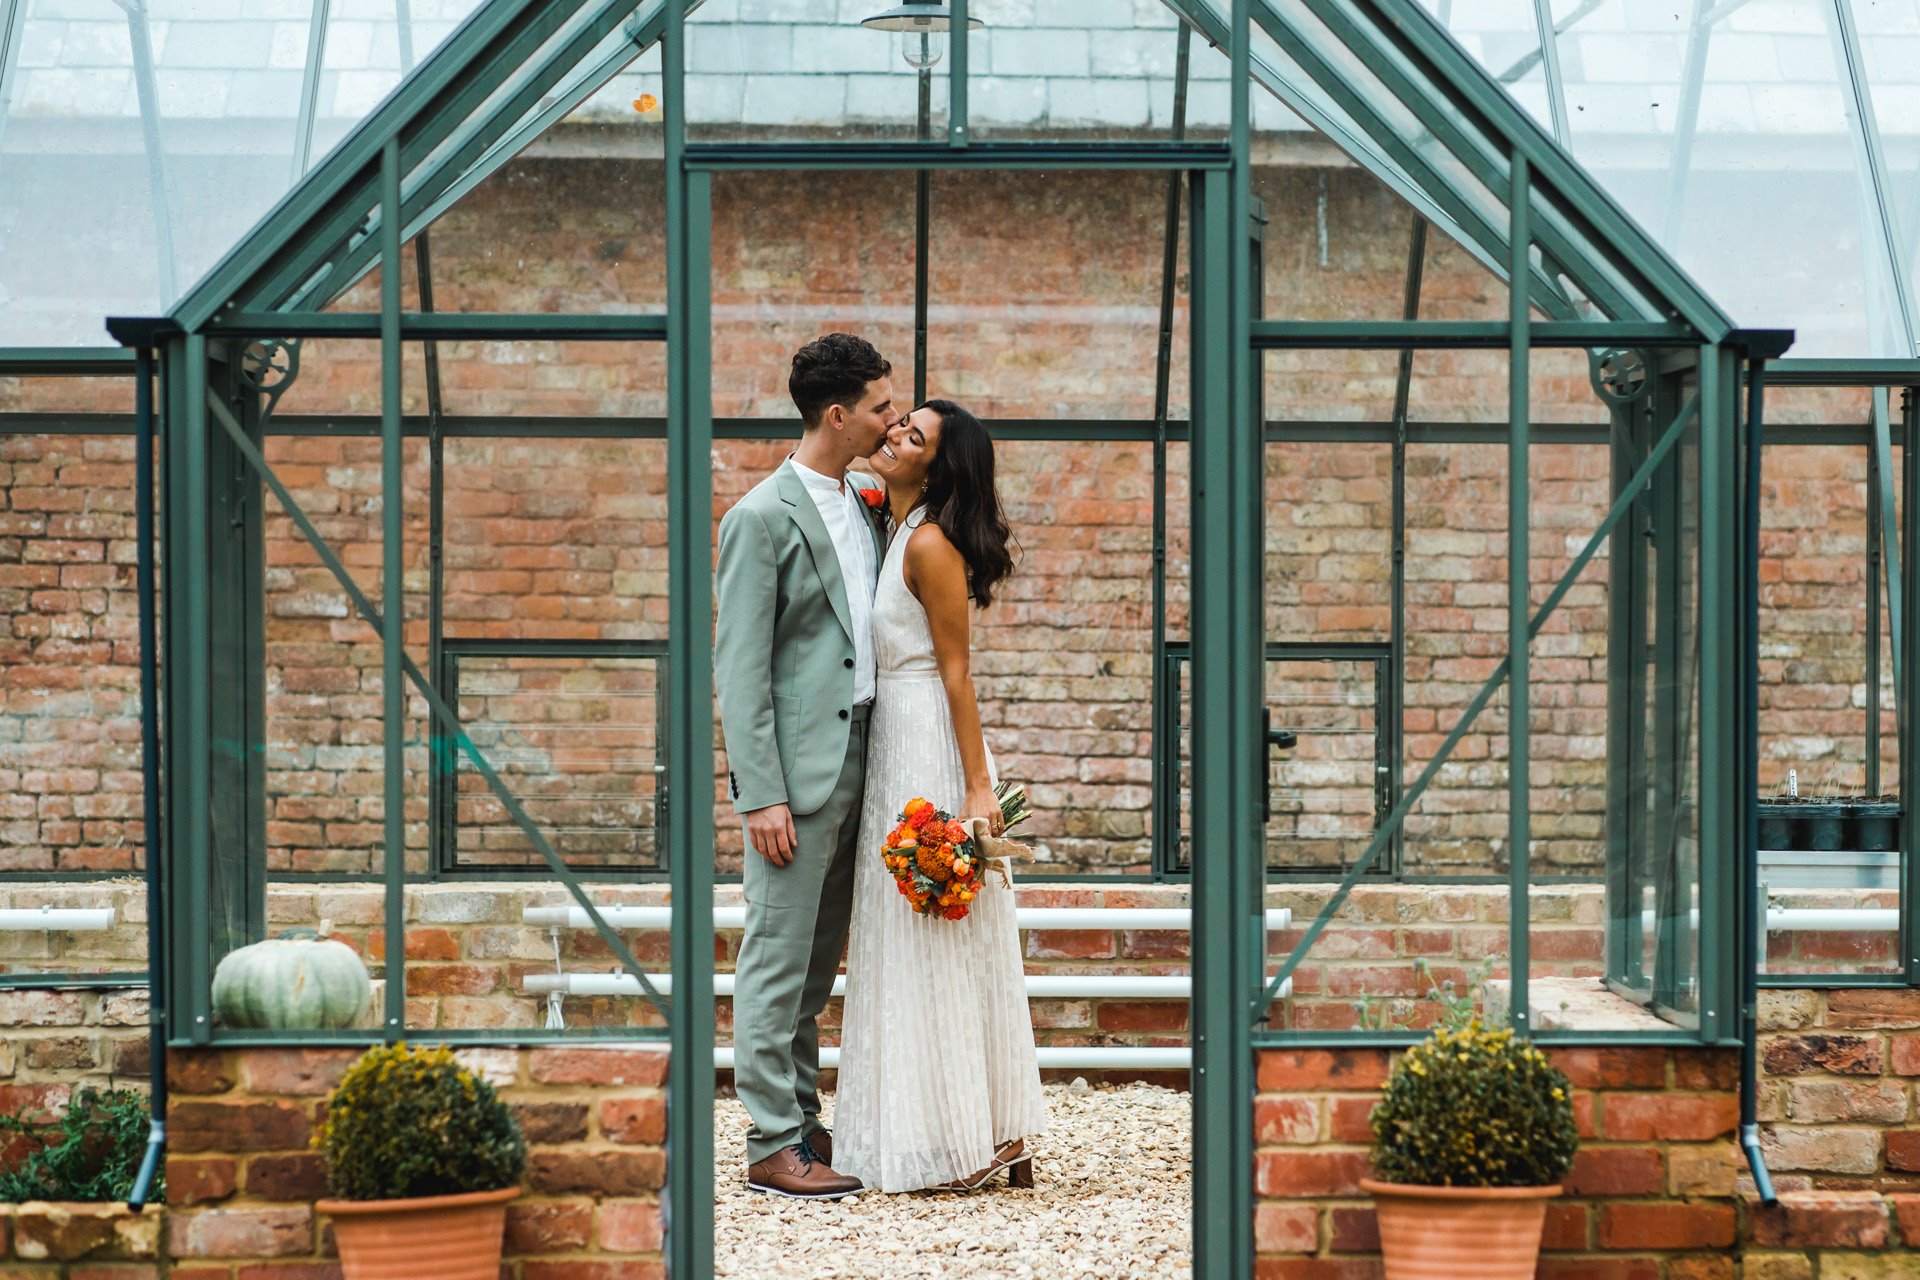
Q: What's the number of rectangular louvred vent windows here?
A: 2